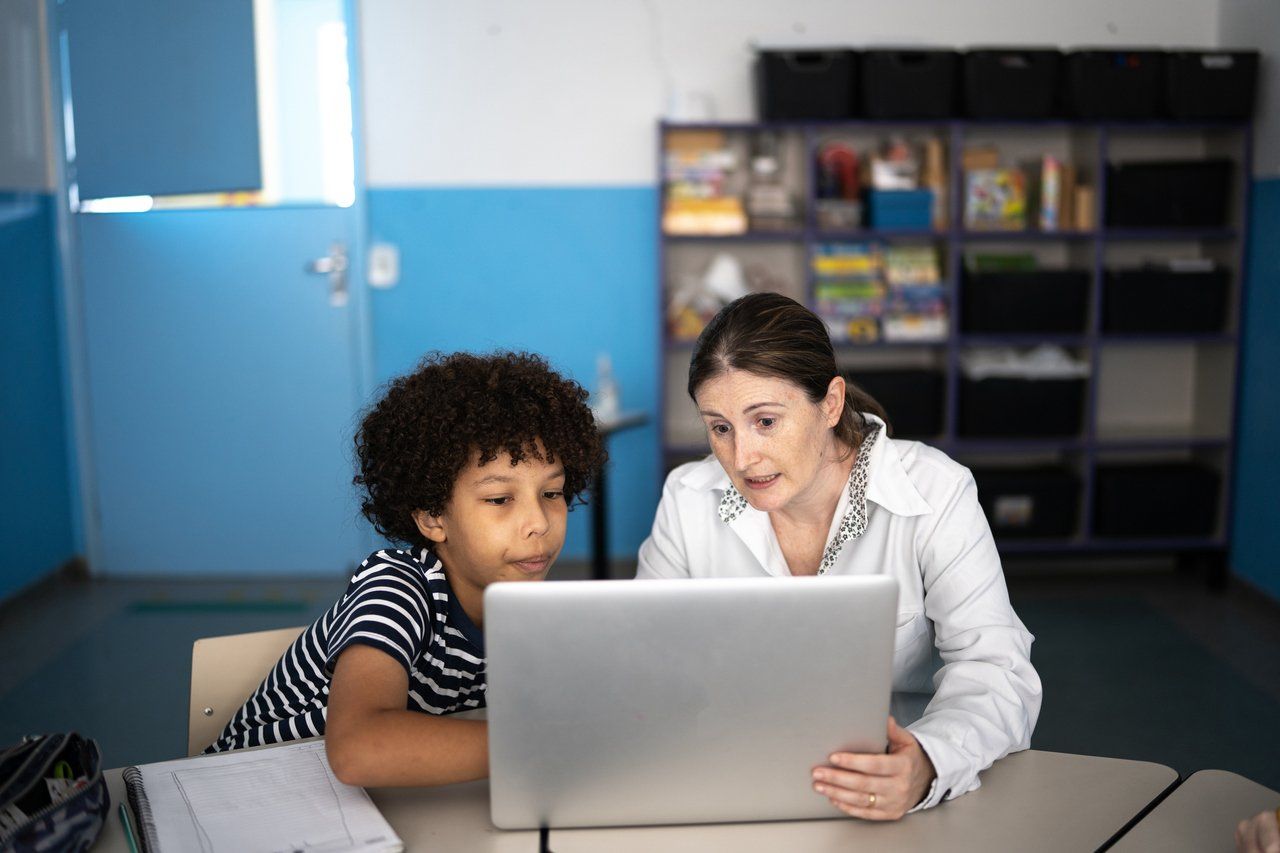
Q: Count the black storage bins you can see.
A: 12